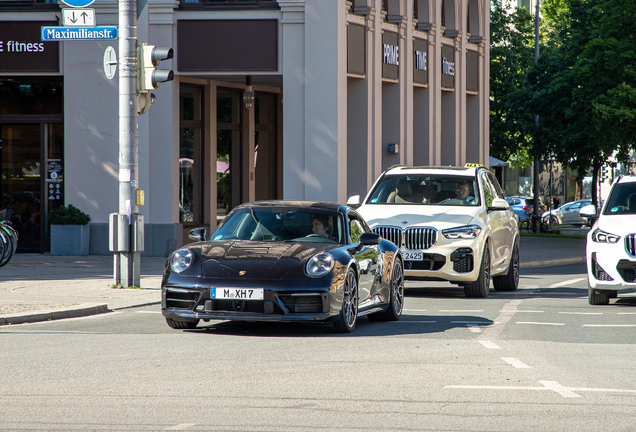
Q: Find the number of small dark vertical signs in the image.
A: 5